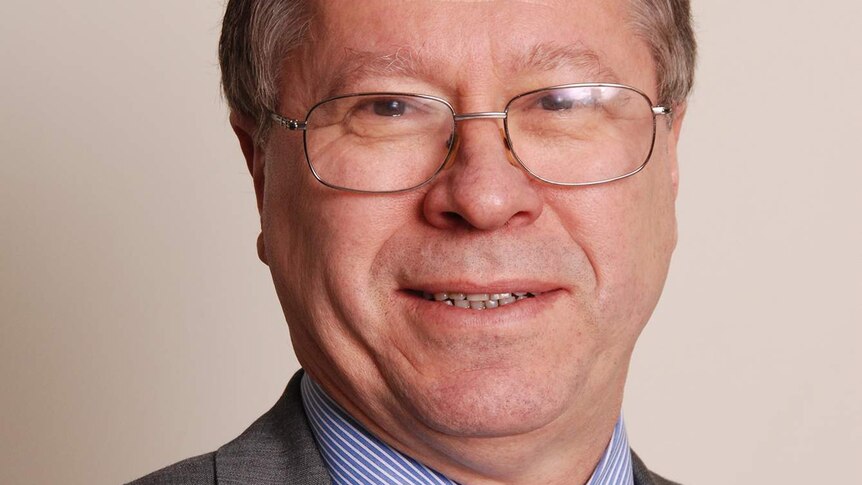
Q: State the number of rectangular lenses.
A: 2